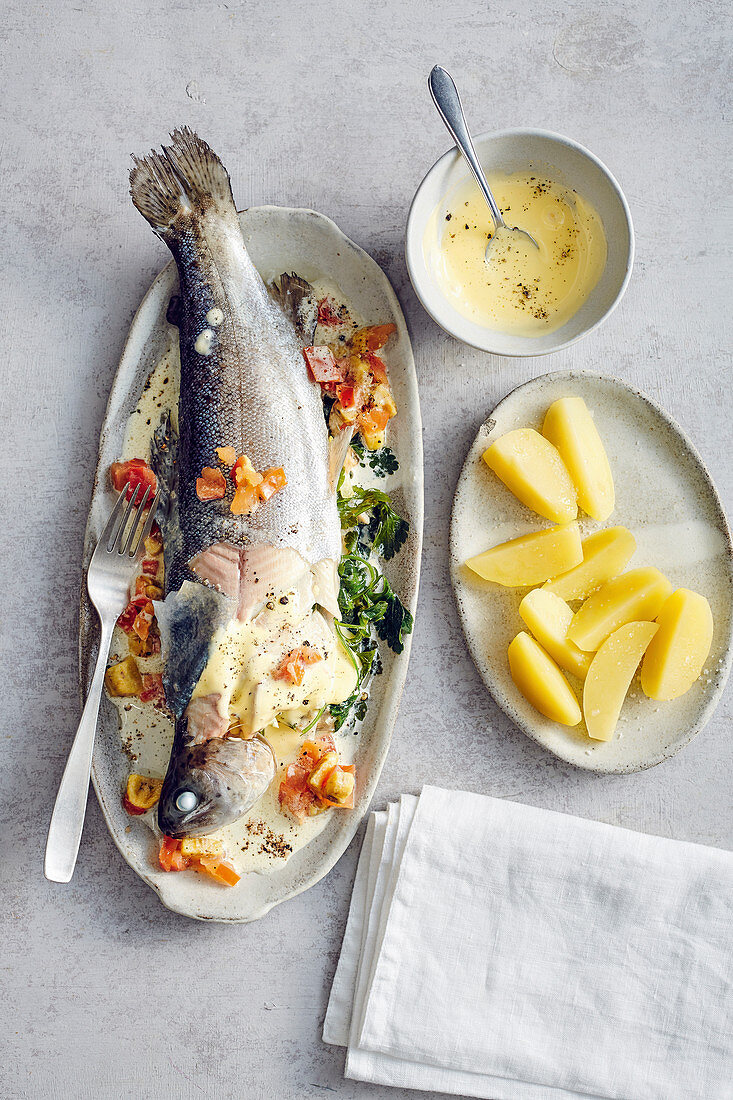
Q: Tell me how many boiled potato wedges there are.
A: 9